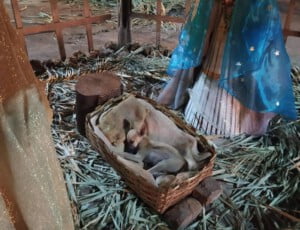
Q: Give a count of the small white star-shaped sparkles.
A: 4